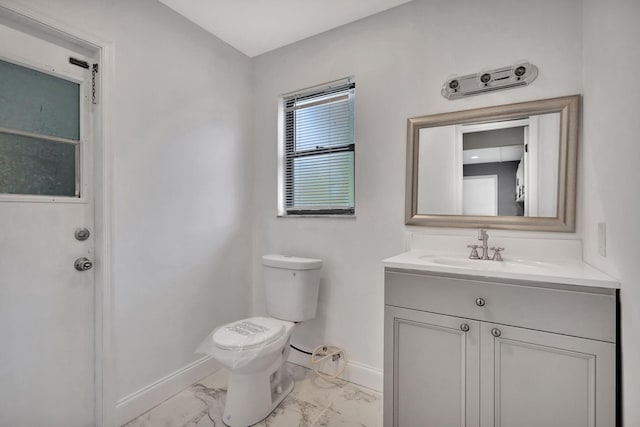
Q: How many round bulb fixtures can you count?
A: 3